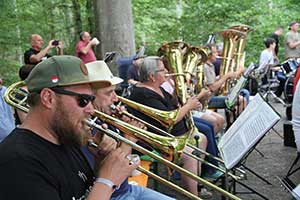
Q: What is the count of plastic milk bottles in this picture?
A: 0